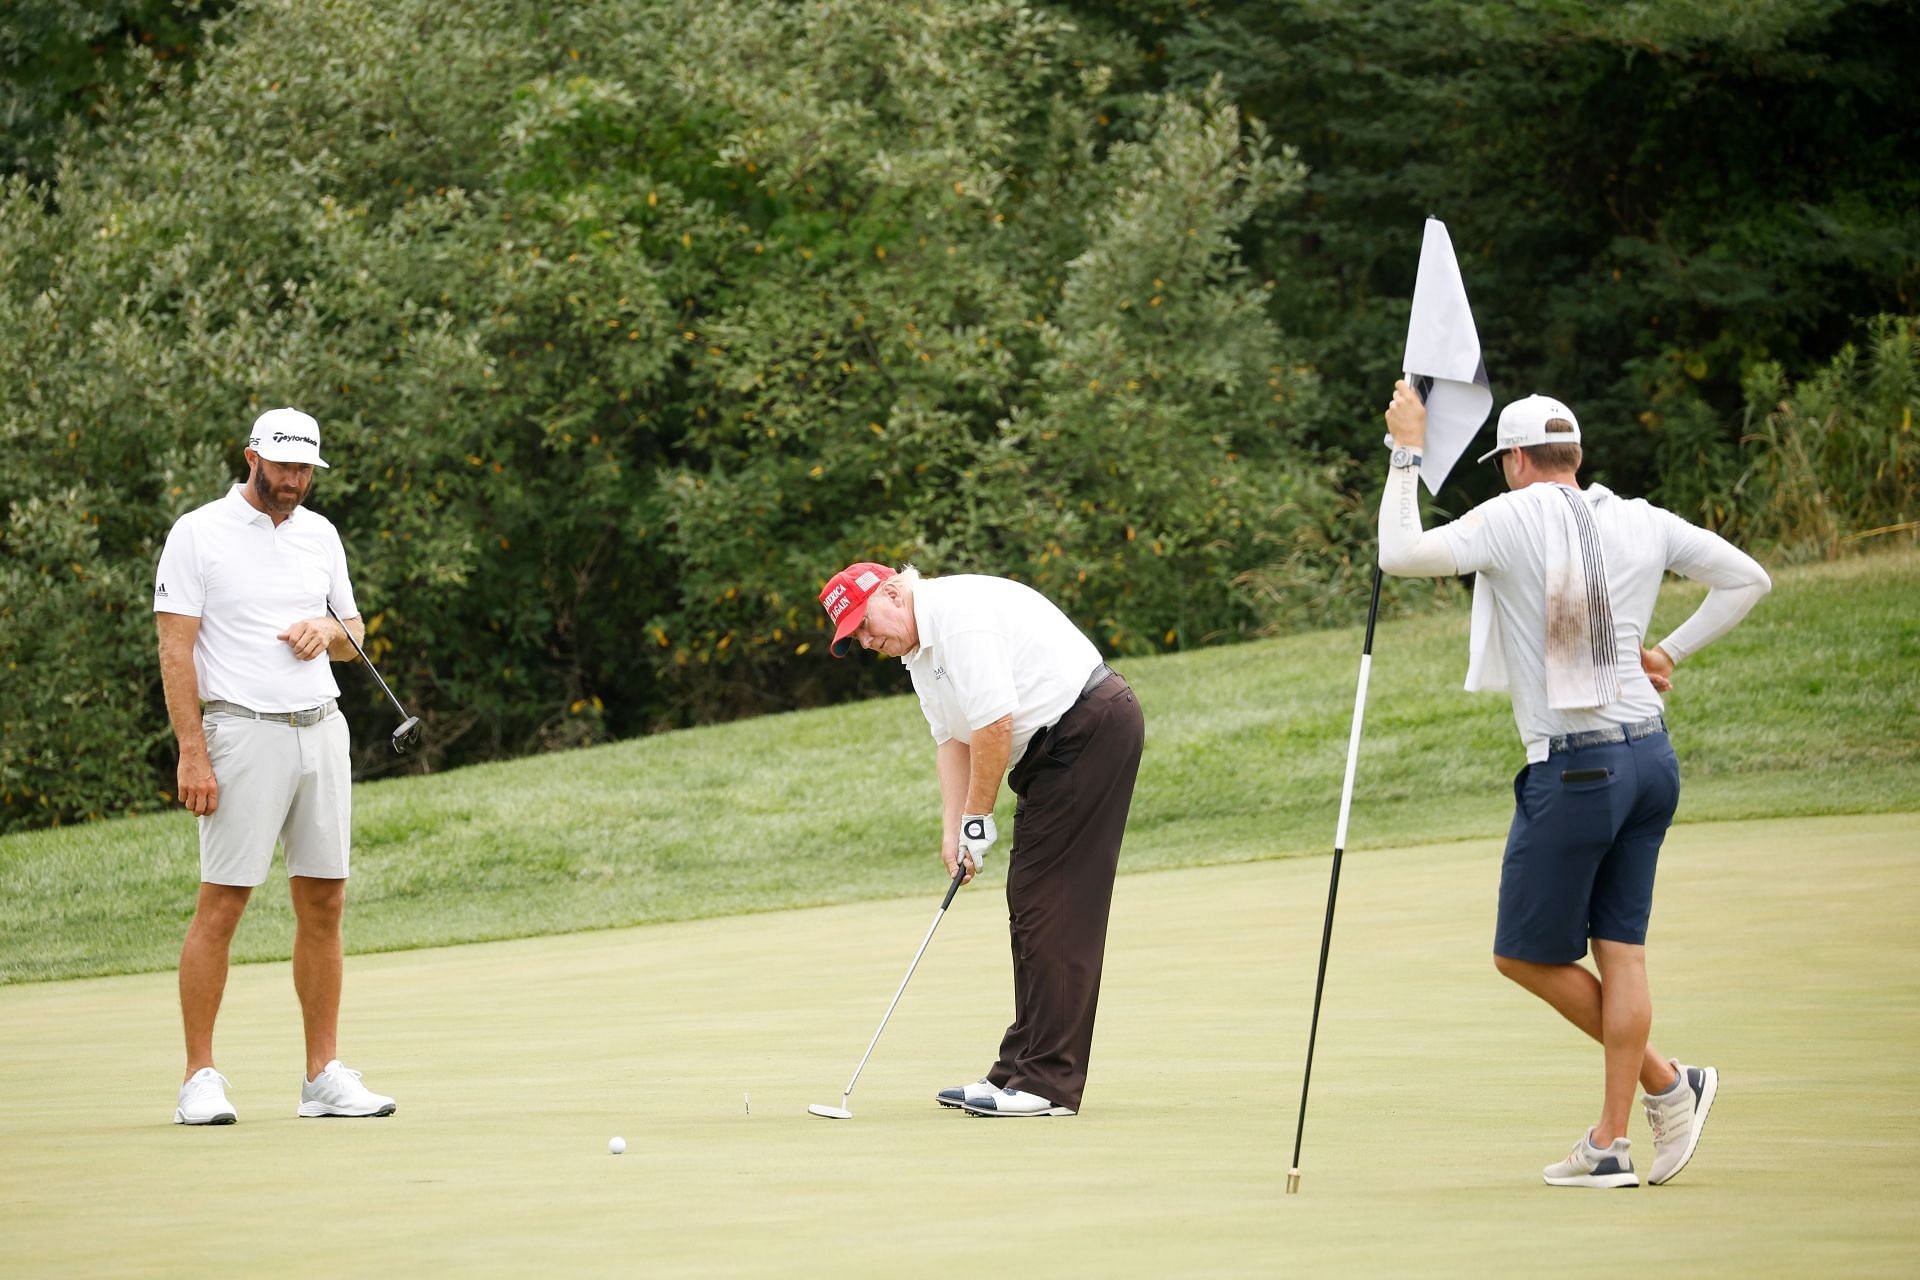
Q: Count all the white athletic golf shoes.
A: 2